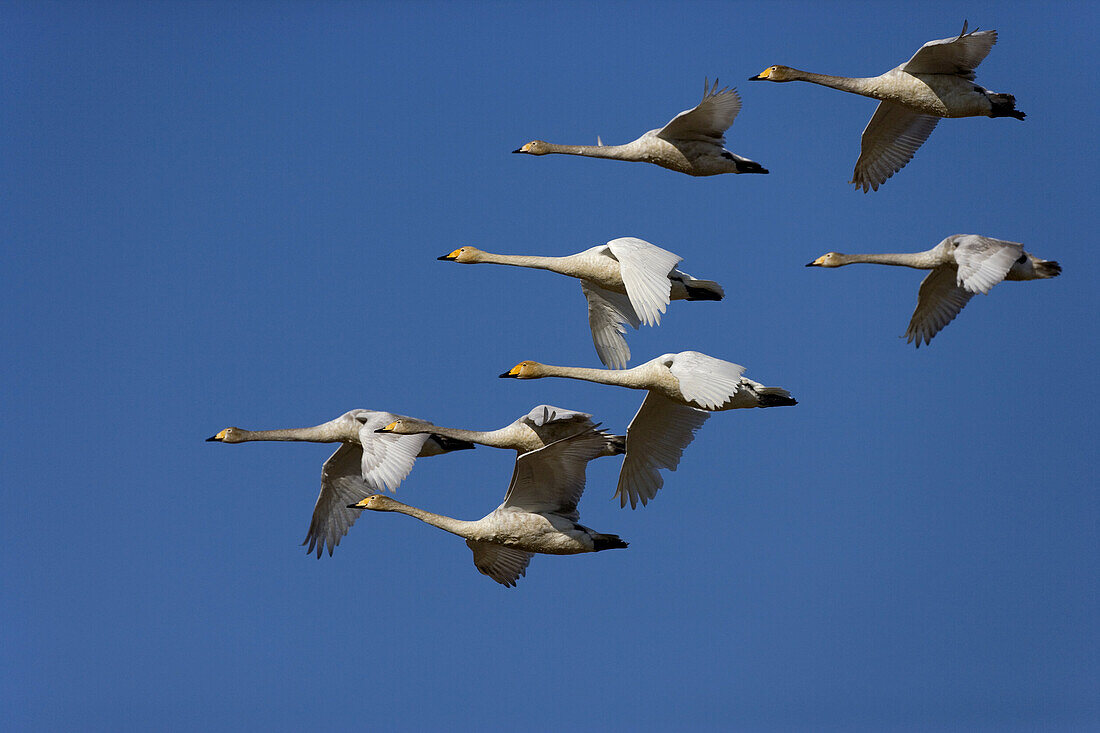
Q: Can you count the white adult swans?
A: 8